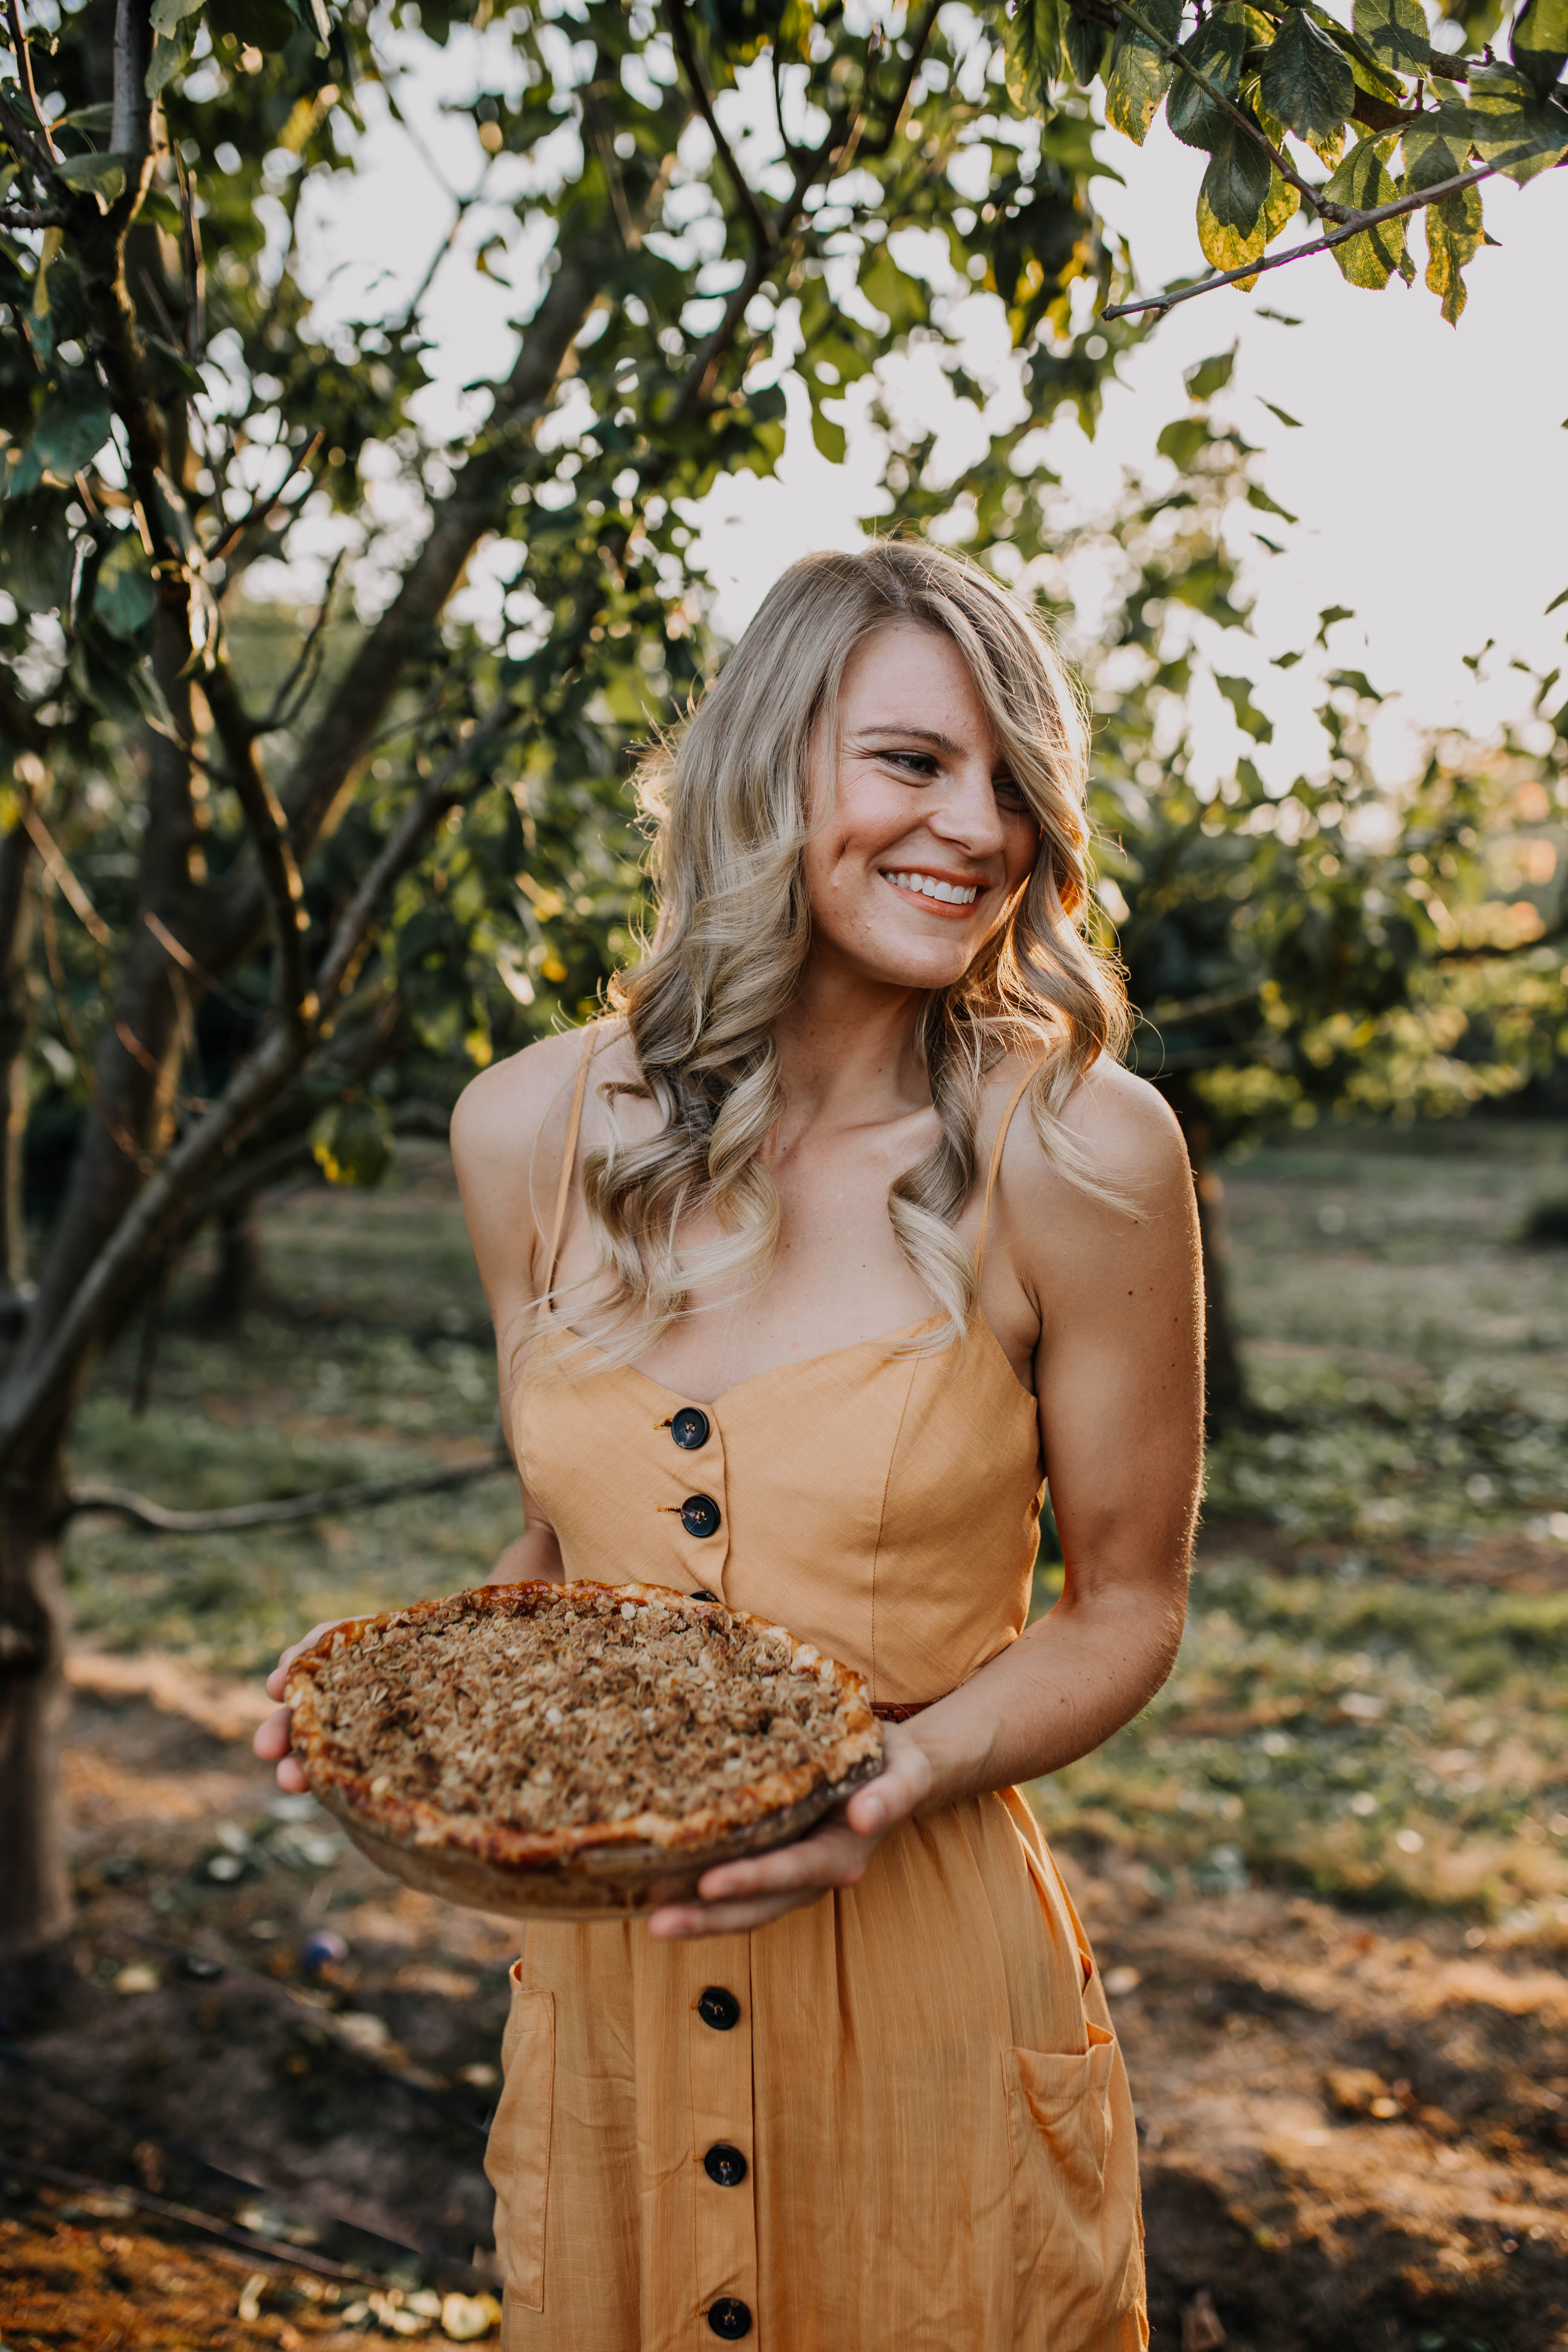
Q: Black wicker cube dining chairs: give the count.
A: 0